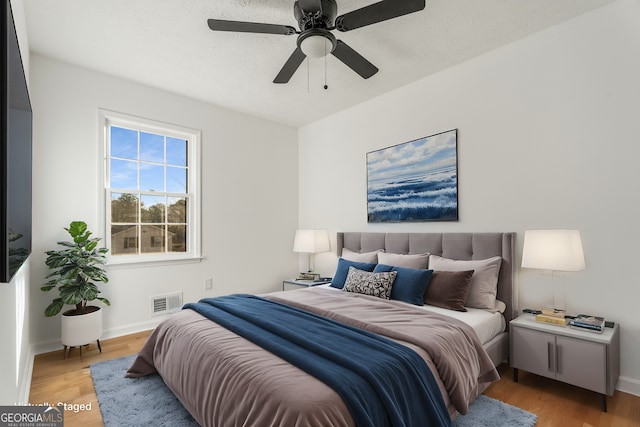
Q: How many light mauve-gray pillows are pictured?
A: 3